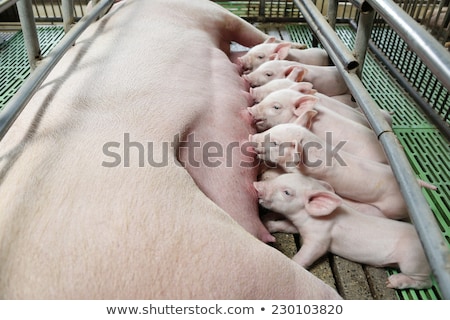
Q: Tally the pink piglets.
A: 6